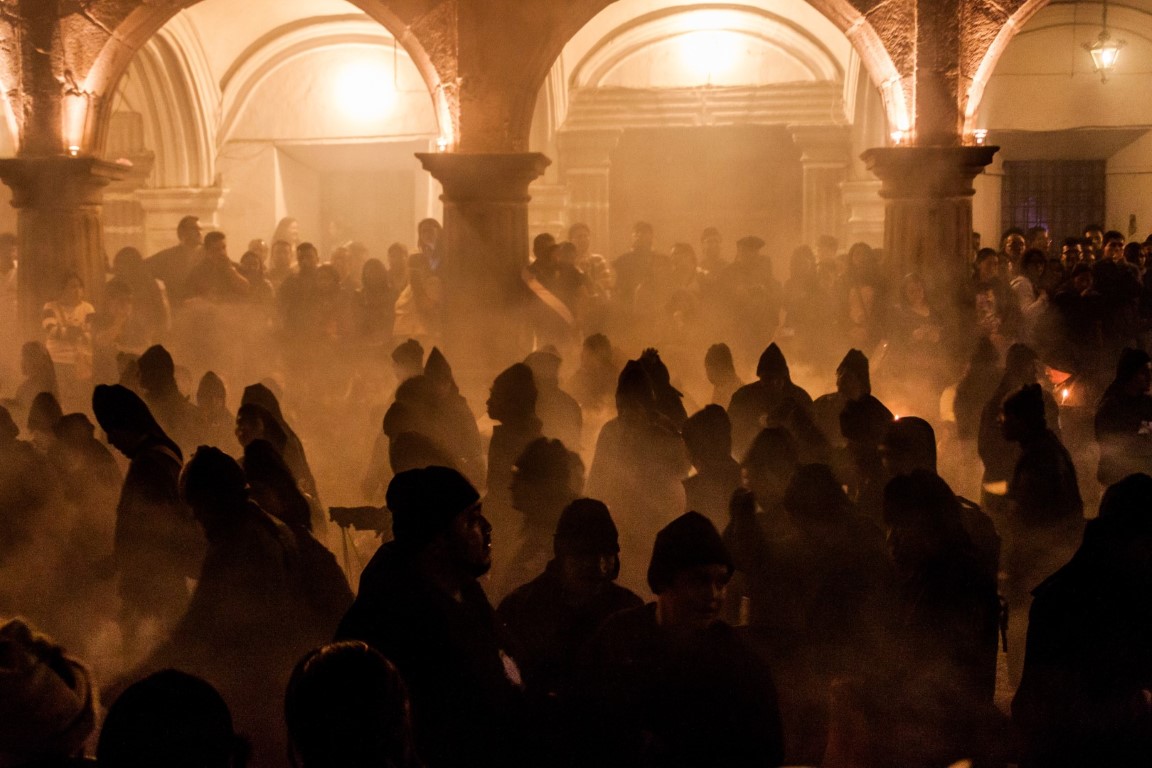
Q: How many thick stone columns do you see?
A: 3